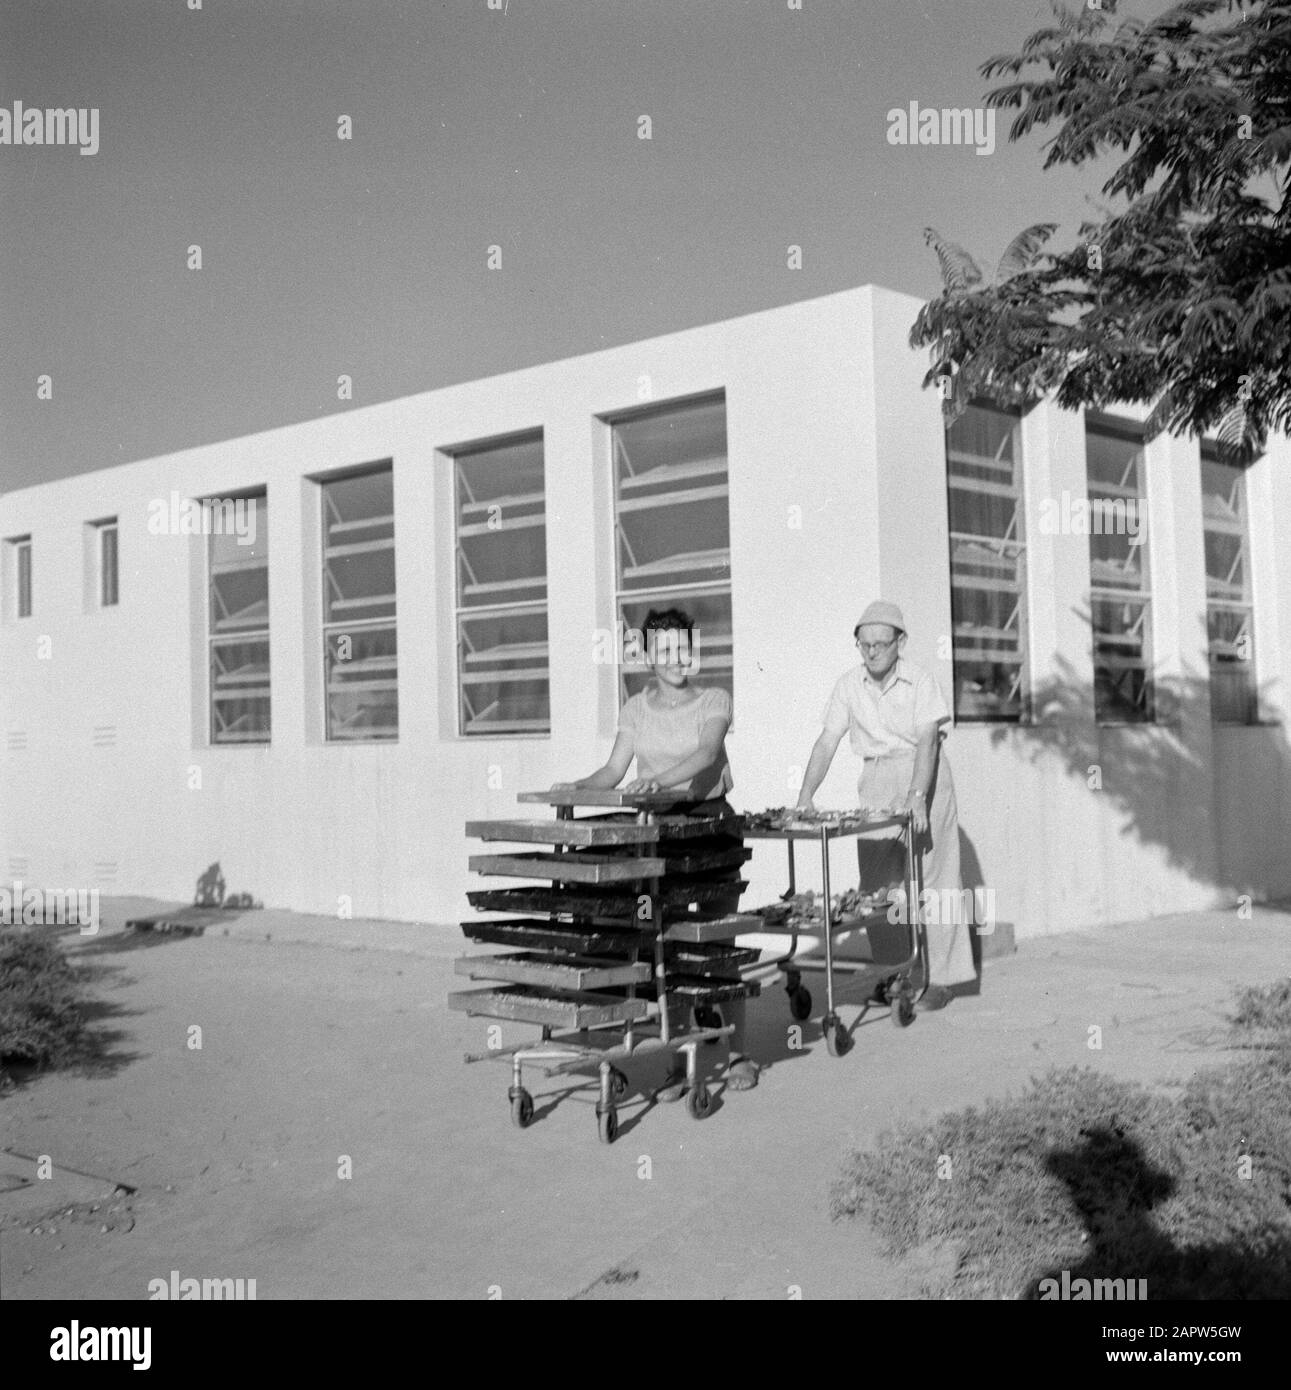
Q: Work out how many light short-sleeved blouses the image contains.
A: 1